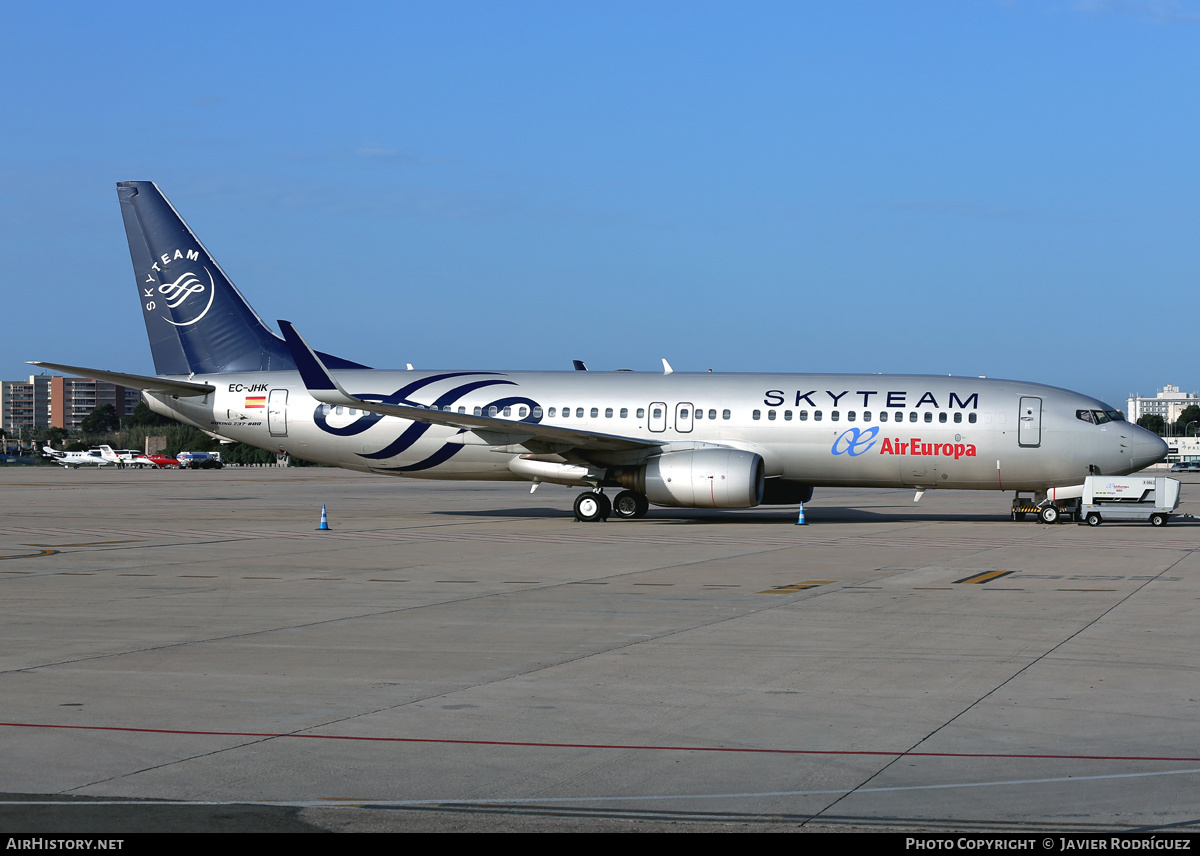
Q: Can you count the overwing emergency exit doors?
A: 2